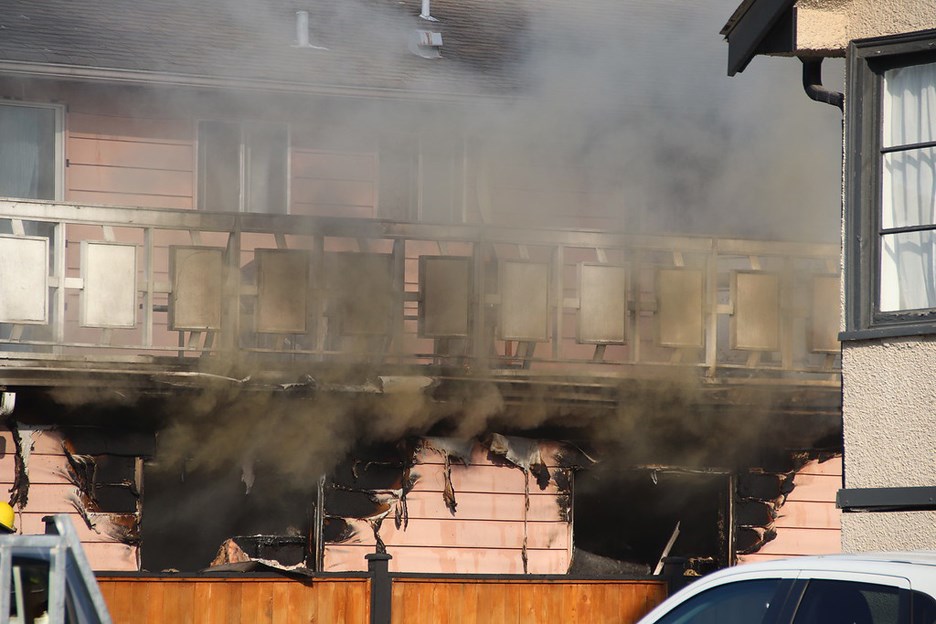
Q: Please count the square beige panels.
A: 11